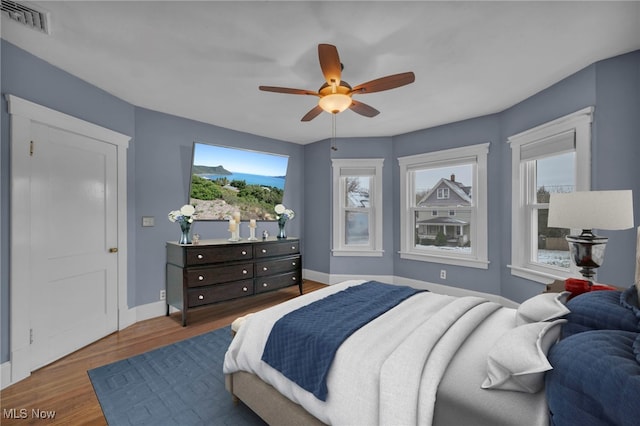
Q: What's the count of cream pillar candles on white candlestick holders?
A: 3